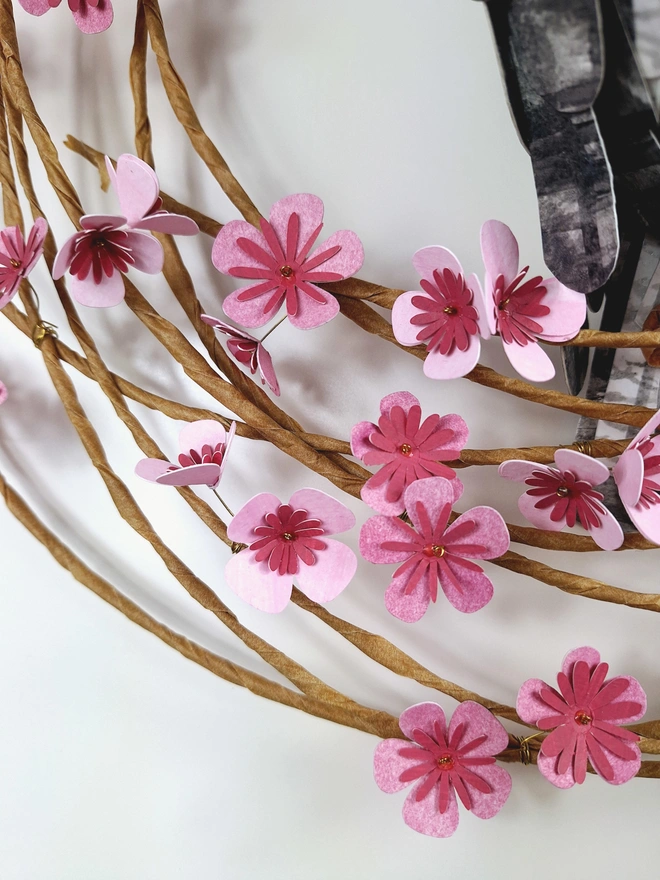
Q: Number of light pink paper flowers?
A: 8